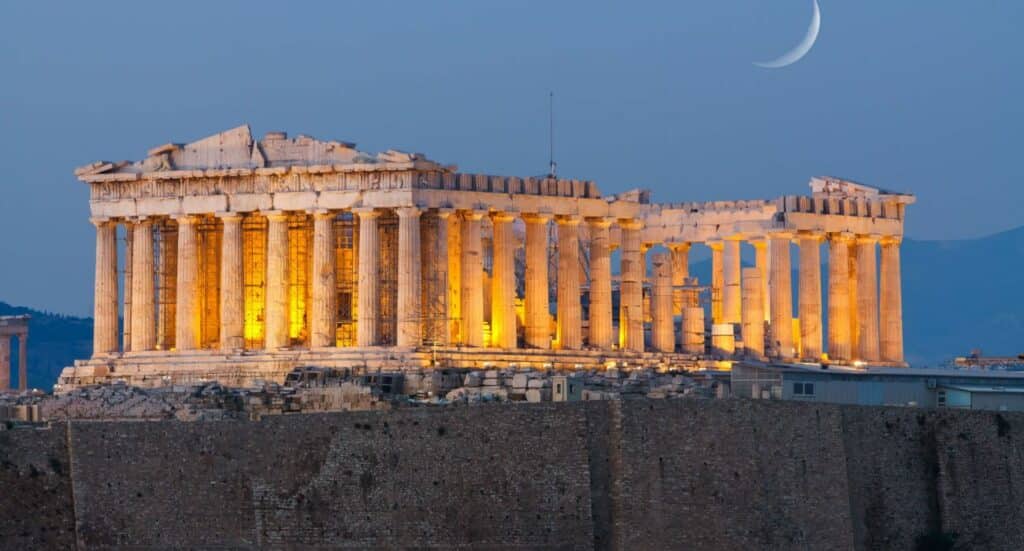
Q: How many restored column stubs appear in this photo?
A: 4